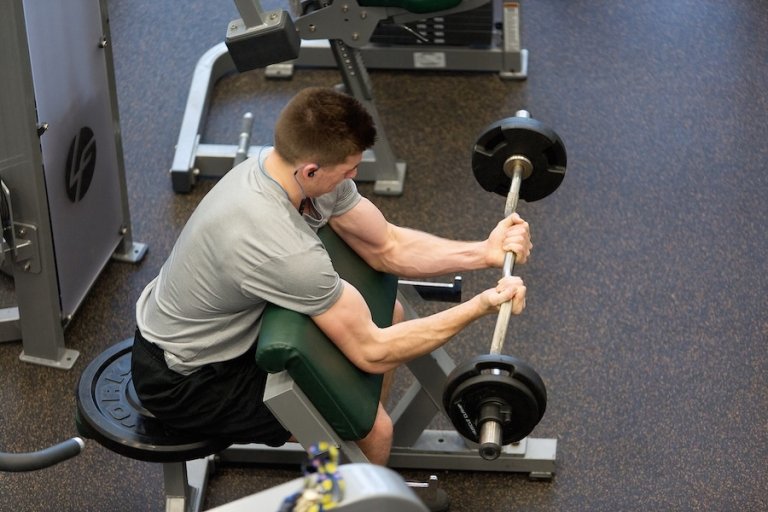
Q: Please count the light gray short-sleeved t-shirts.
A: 1